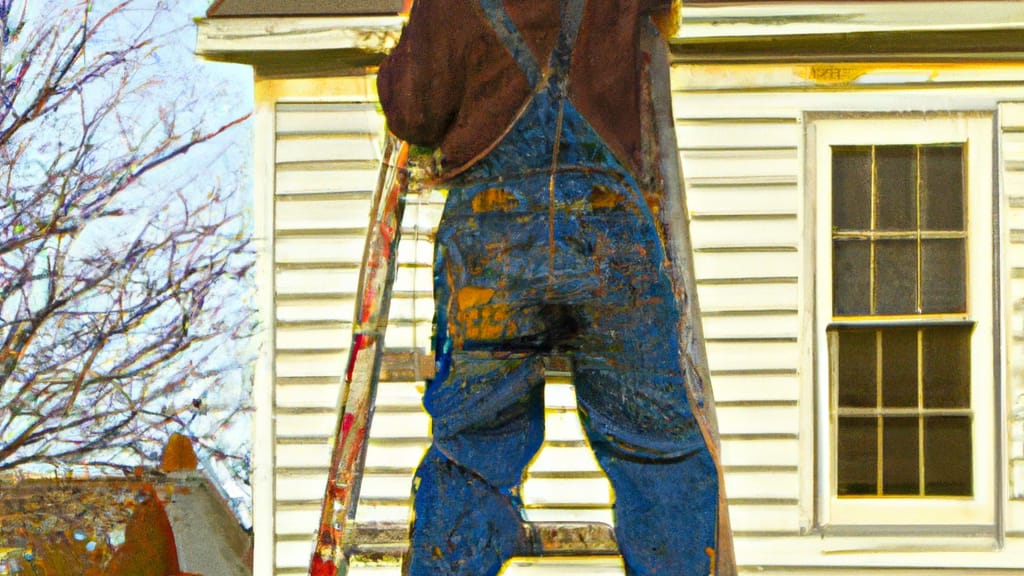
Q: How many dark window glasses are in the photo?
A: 12